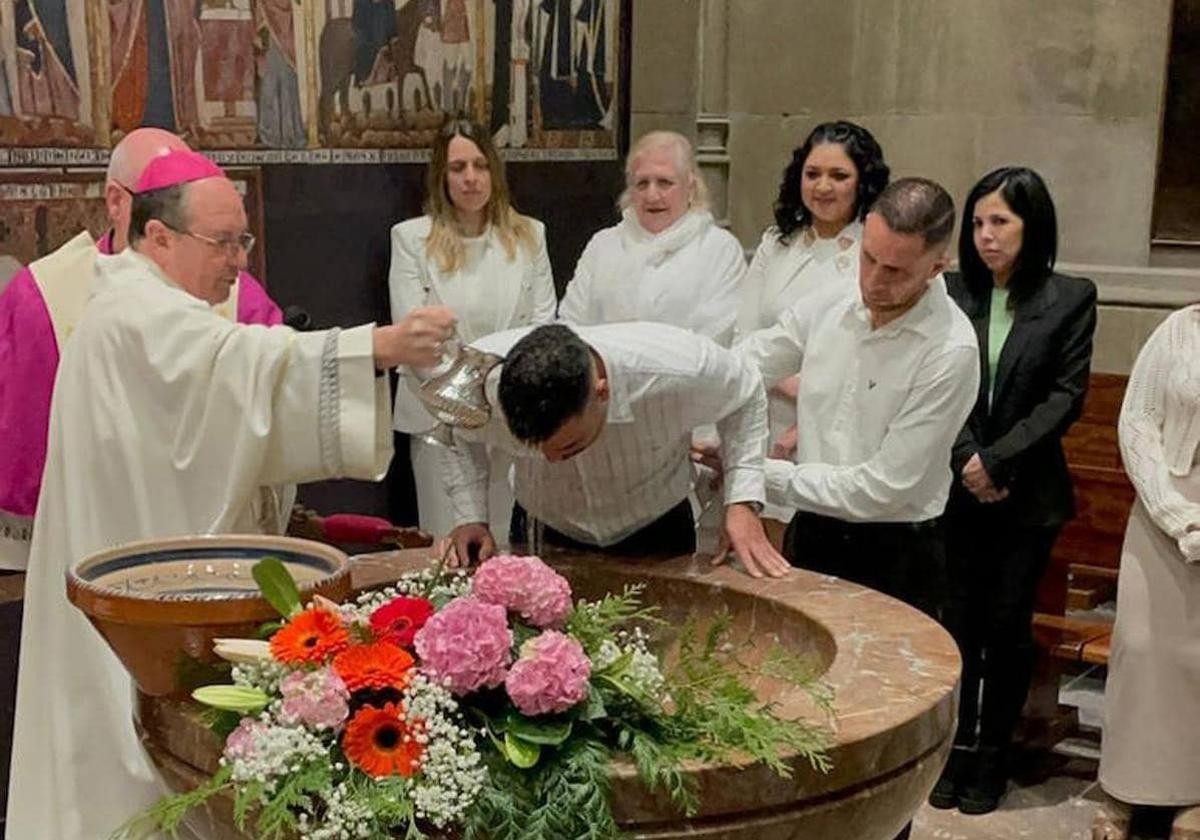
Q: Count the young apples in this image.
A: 0